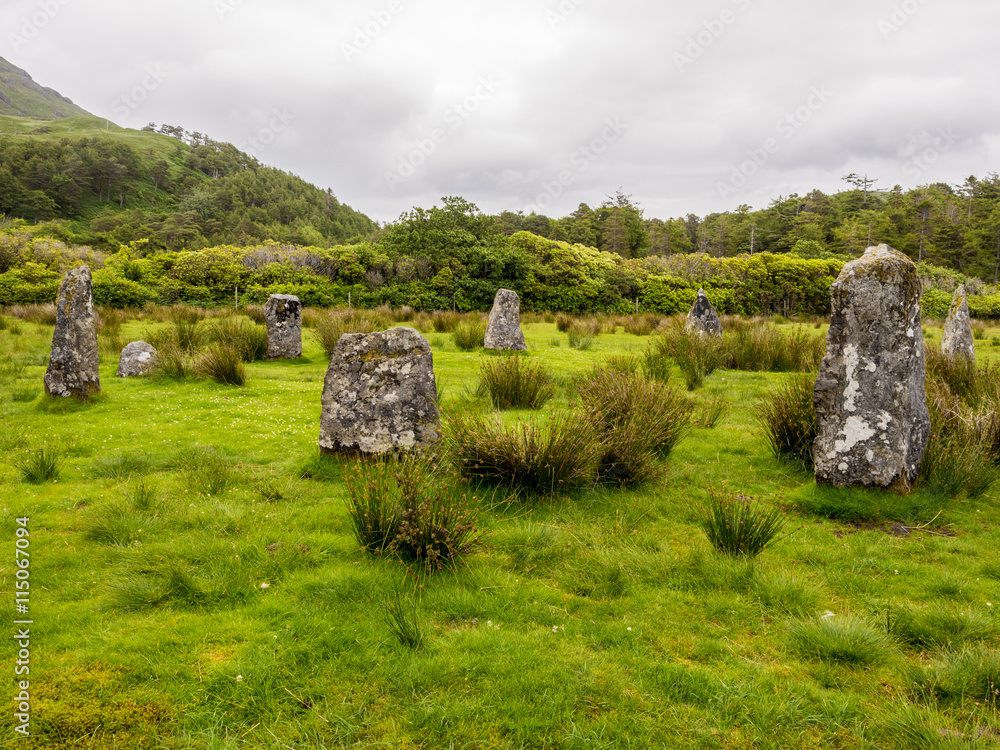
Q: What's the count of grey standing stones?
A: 8